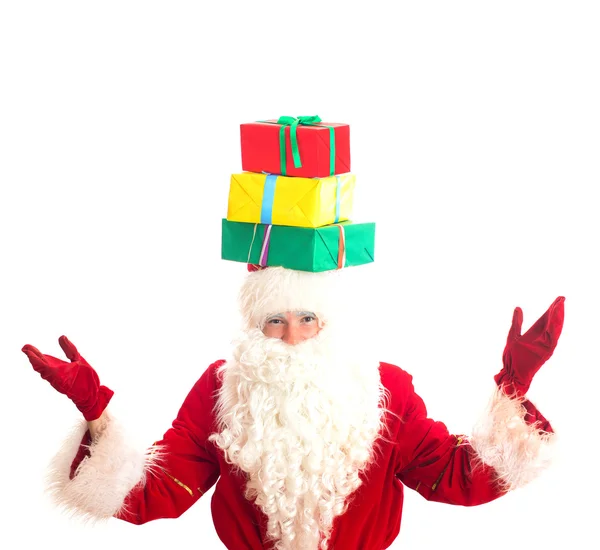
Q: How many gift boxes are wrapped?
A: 3